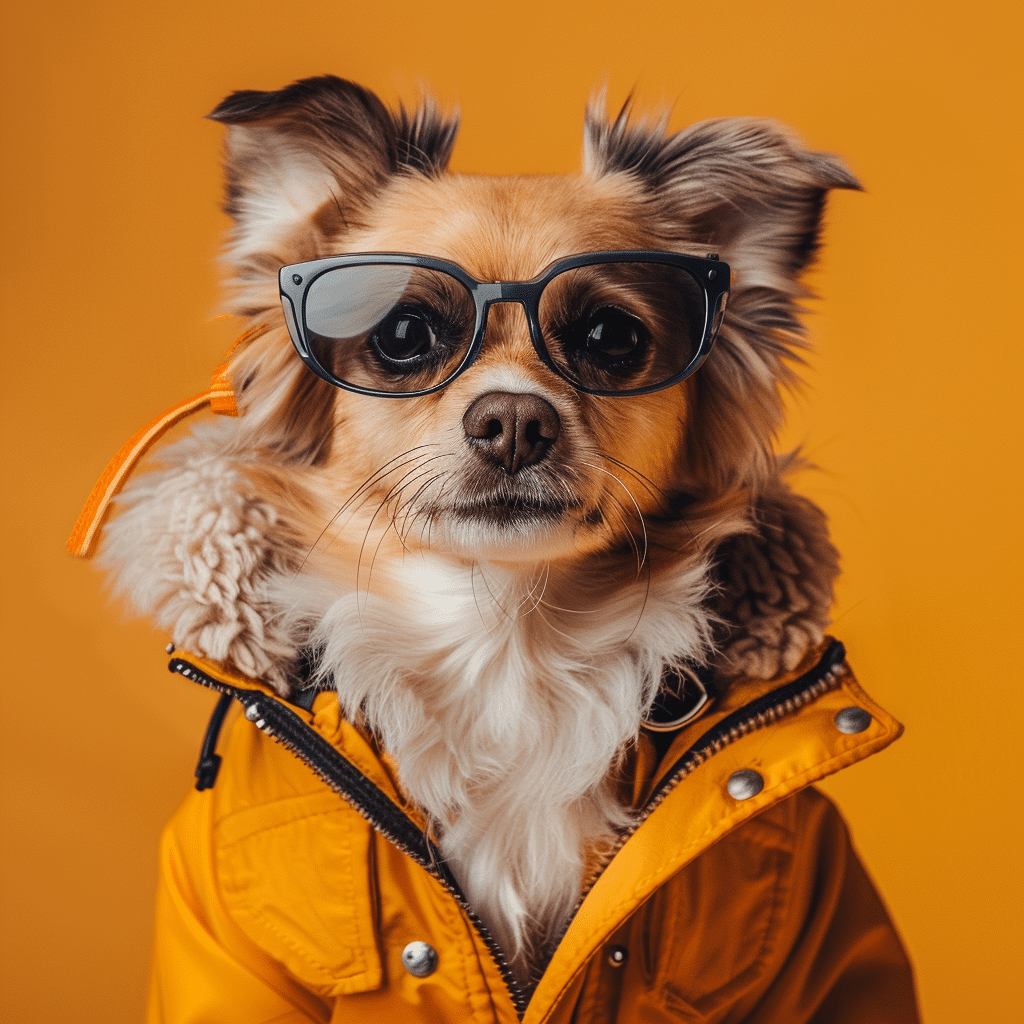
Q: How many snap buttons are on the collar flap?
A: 2